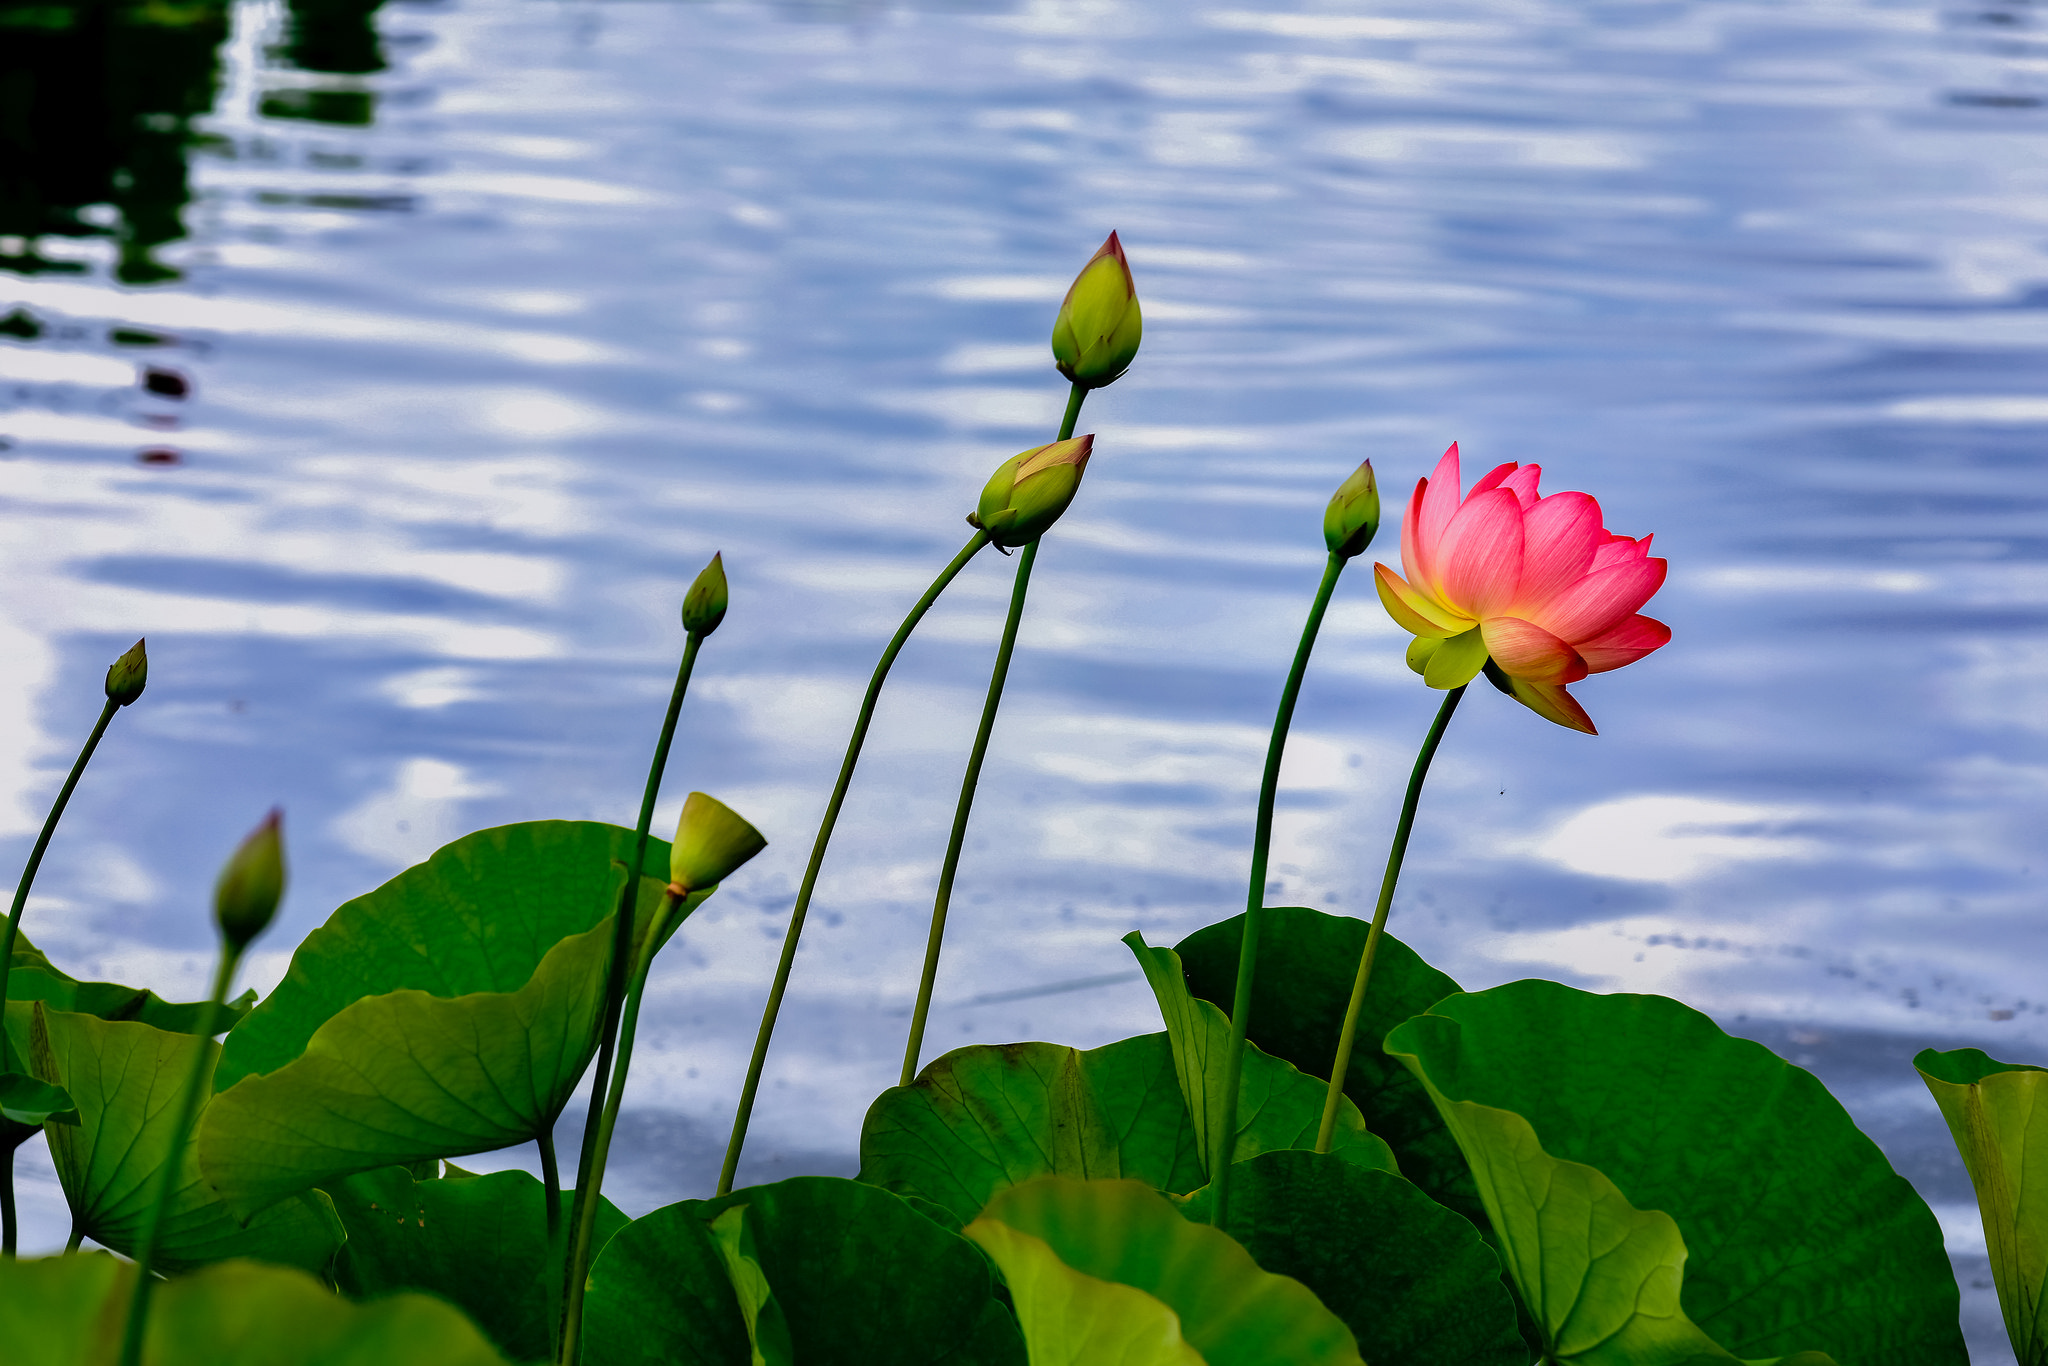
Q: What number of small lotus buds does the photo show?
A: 6